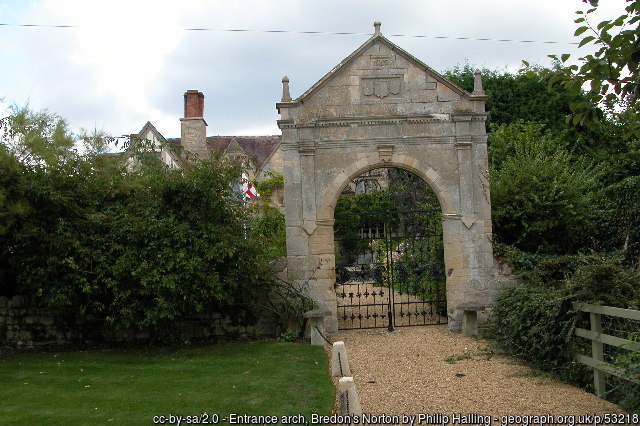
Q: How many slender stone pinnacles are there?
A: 3